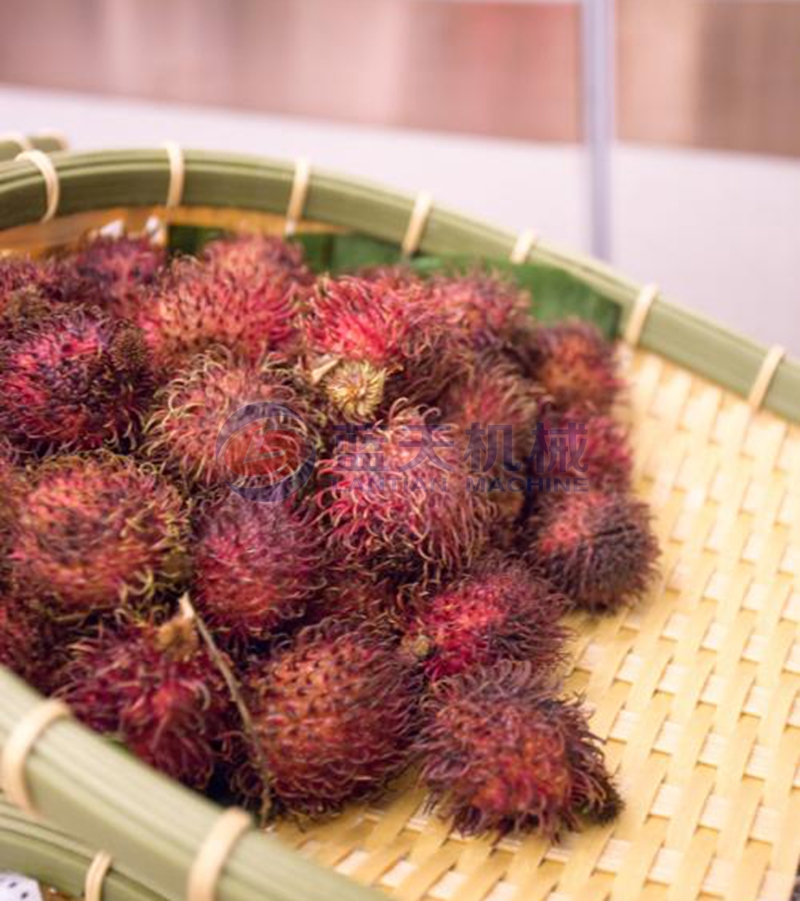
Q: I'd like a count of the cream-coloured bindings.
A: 11